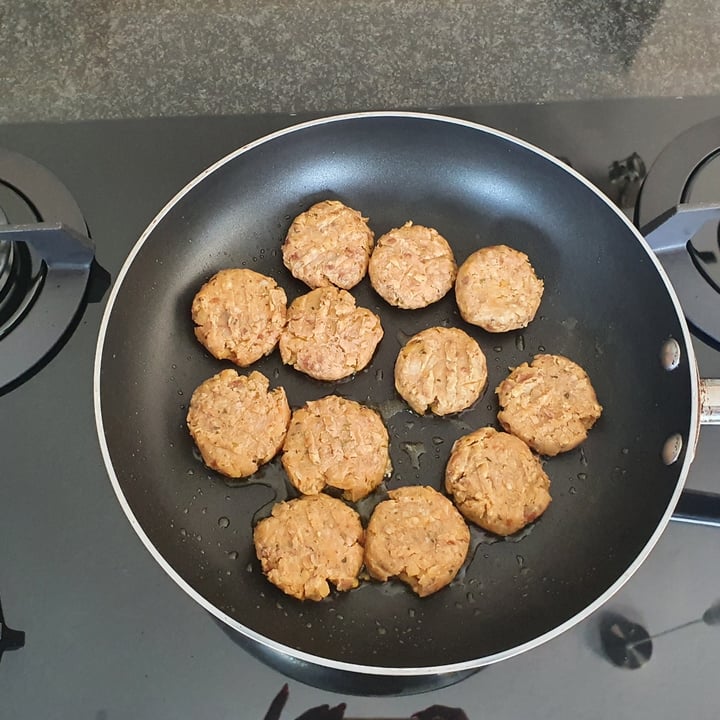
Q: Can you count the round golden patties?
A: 12